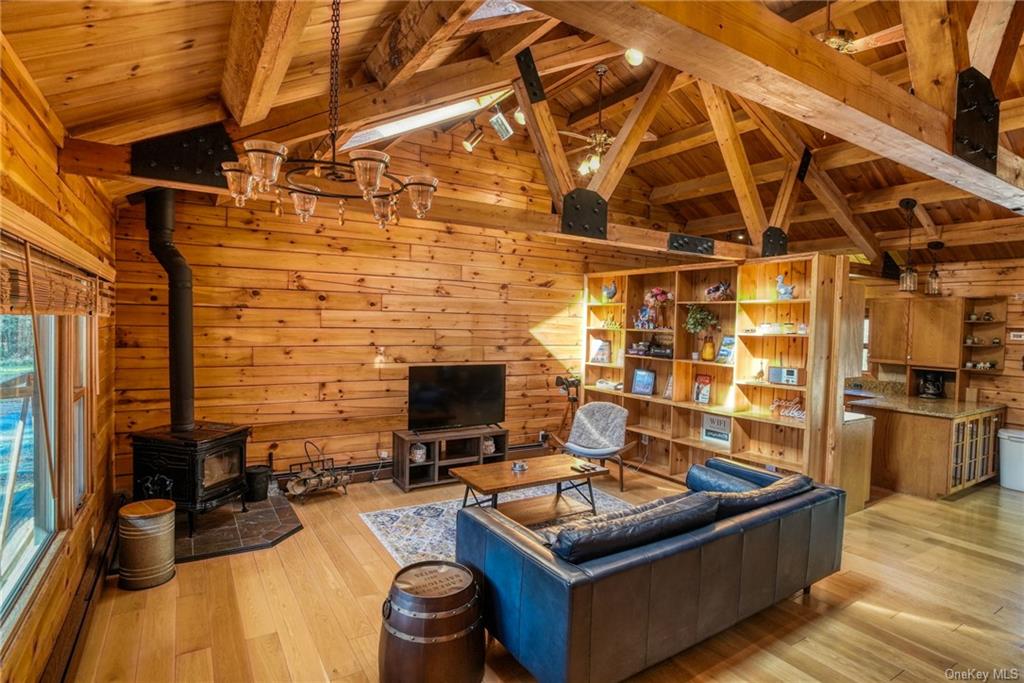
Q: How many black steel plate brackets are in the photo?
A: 8